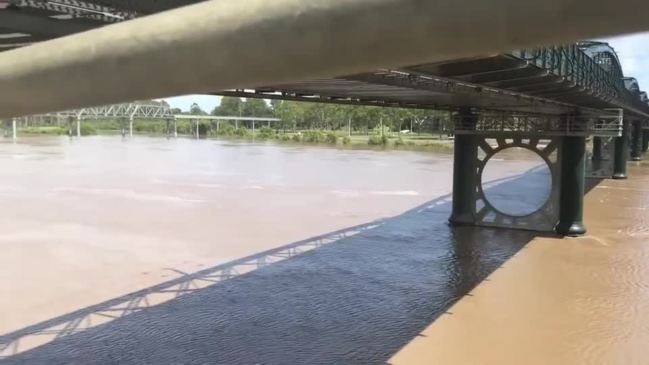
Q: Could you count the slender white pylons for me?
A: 9